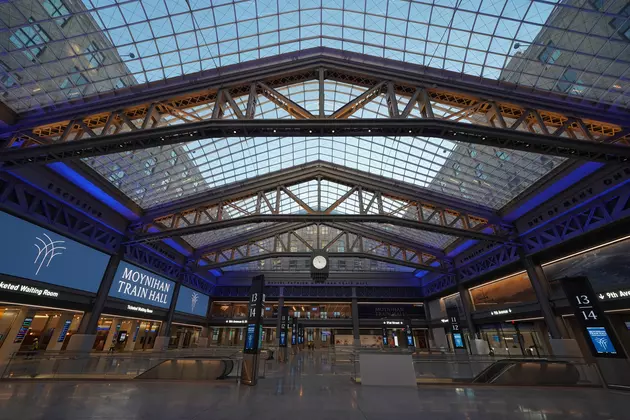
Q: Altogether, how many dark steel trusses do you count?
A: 3